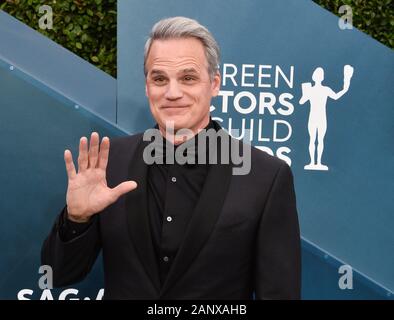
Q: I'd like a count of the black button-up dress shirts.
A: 1